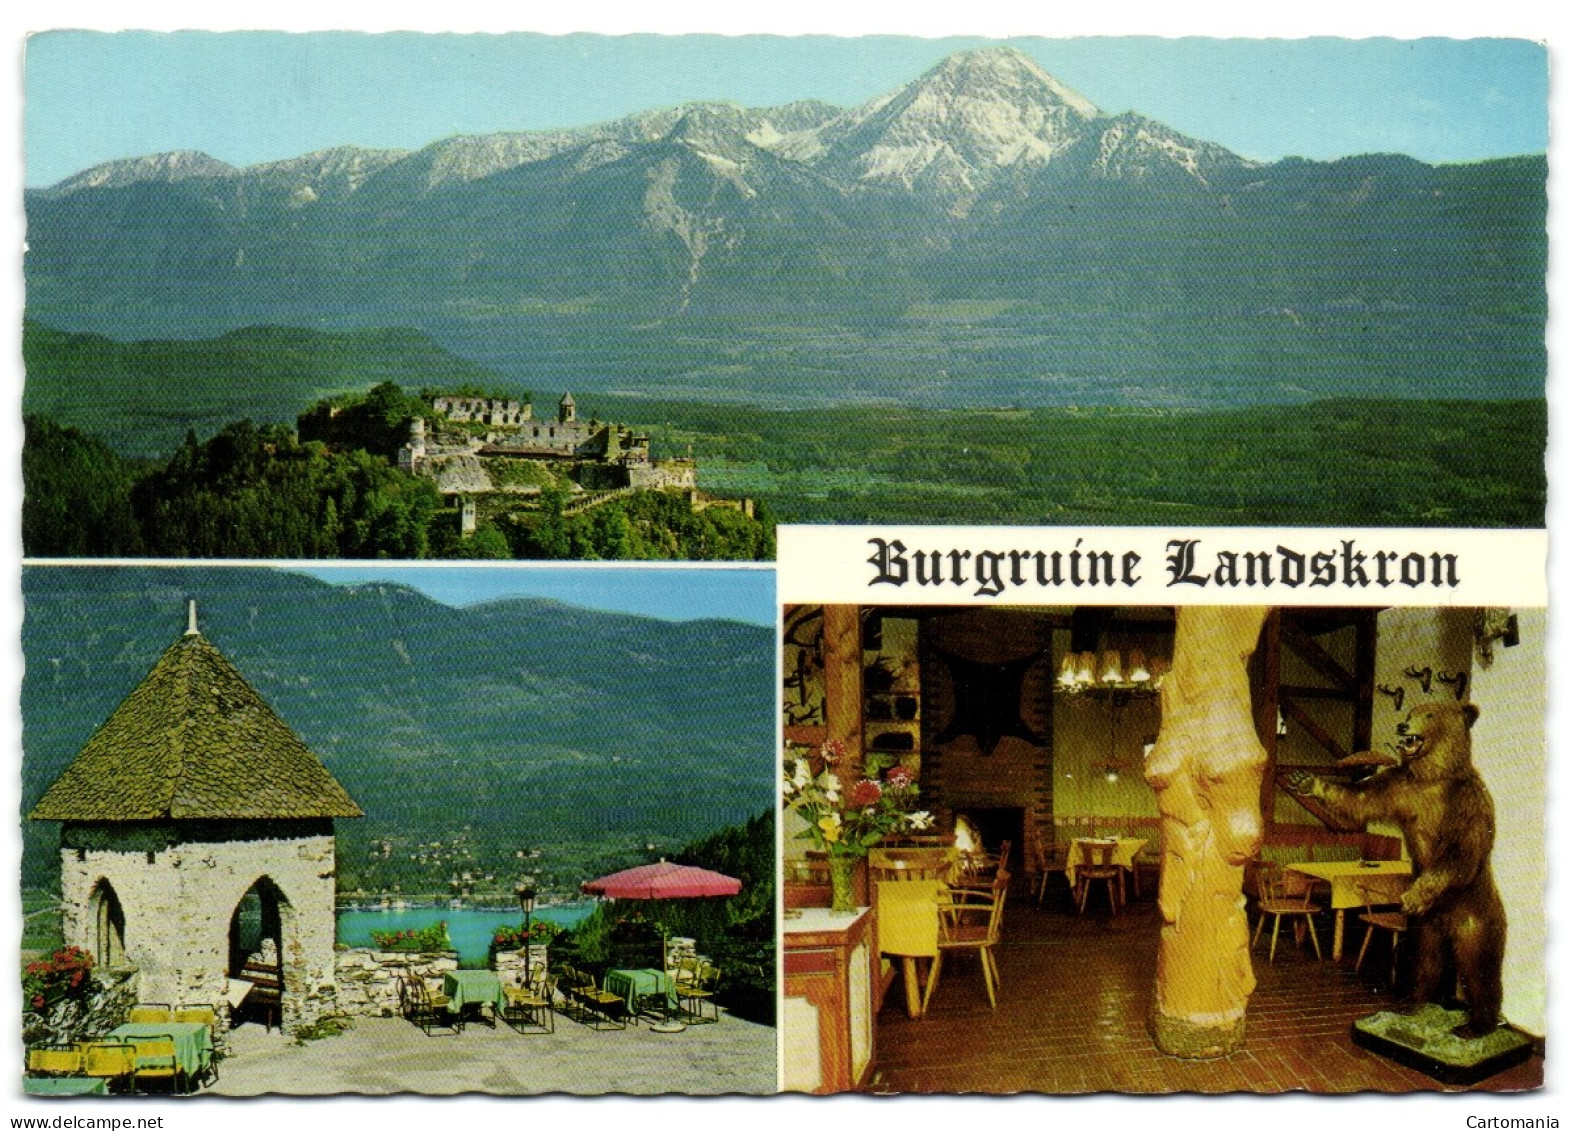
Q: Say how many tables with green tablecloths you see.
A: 4